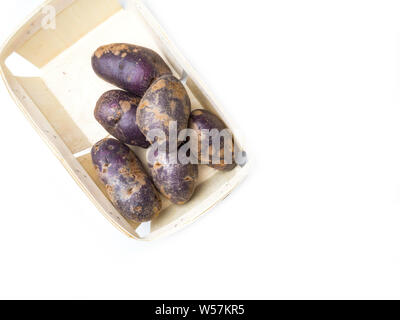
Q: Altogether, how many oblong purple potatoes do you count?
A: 6